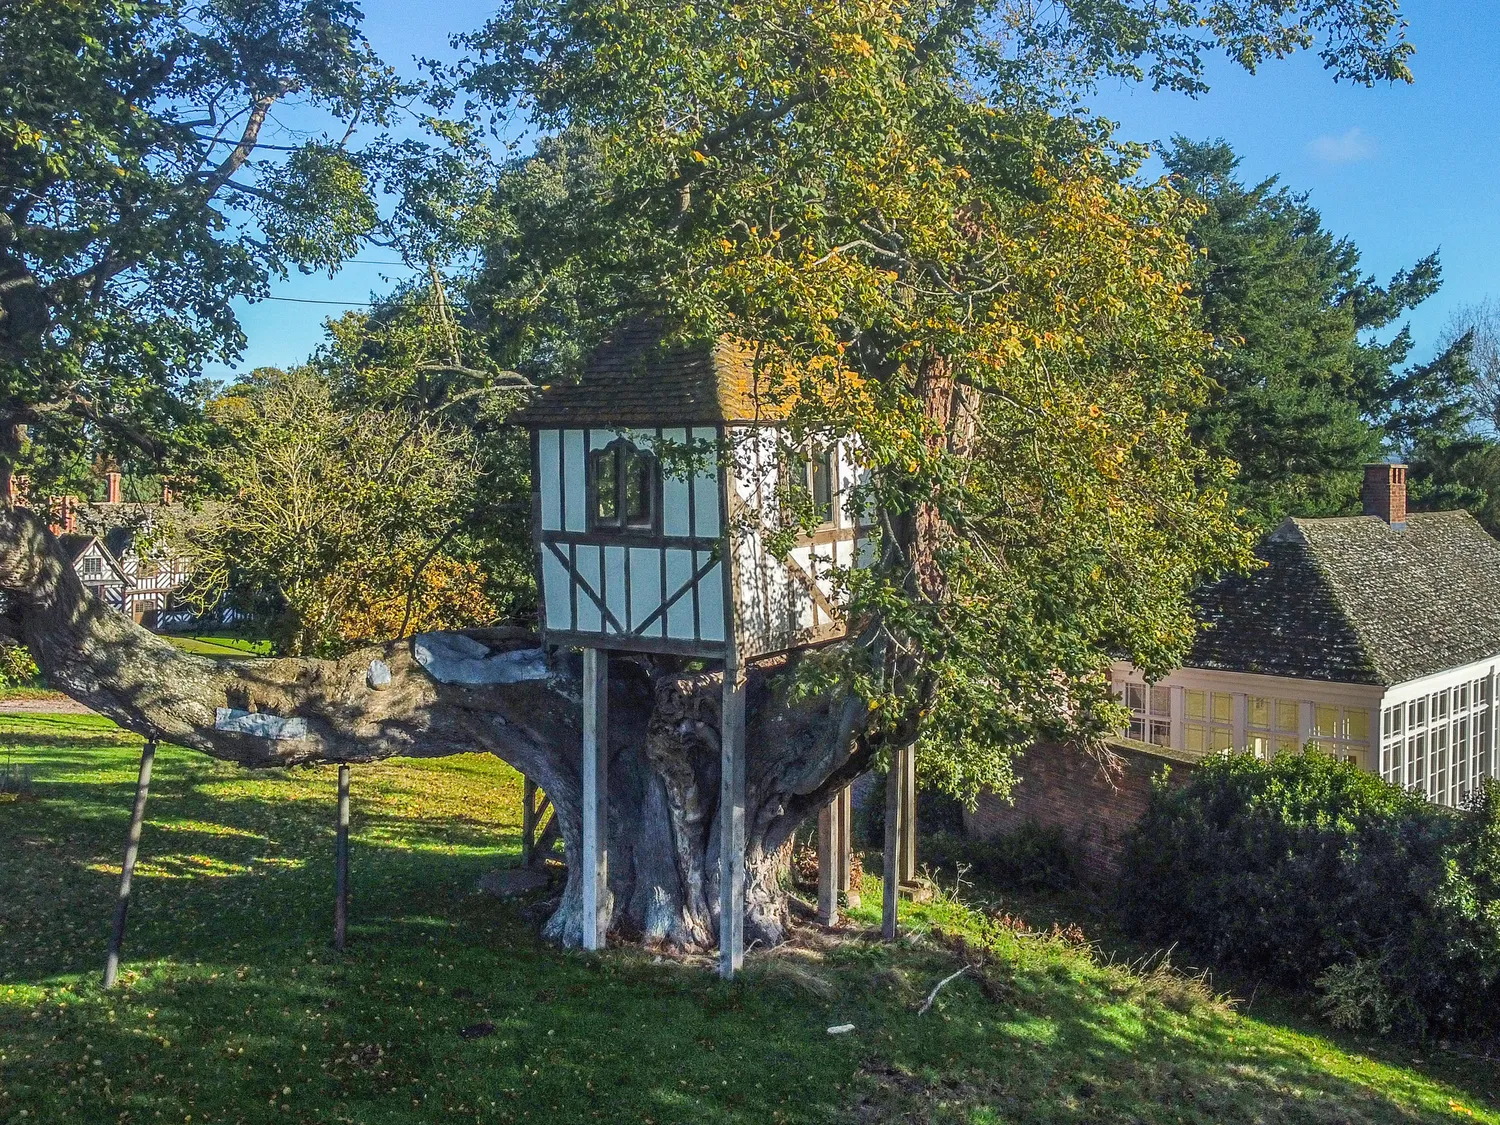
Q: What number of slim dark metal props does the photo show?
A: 2